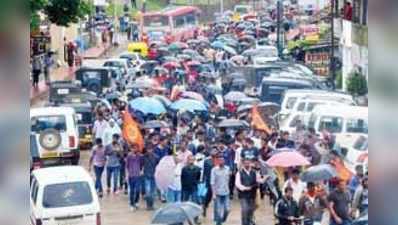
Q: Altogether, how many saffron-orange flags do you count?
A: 3